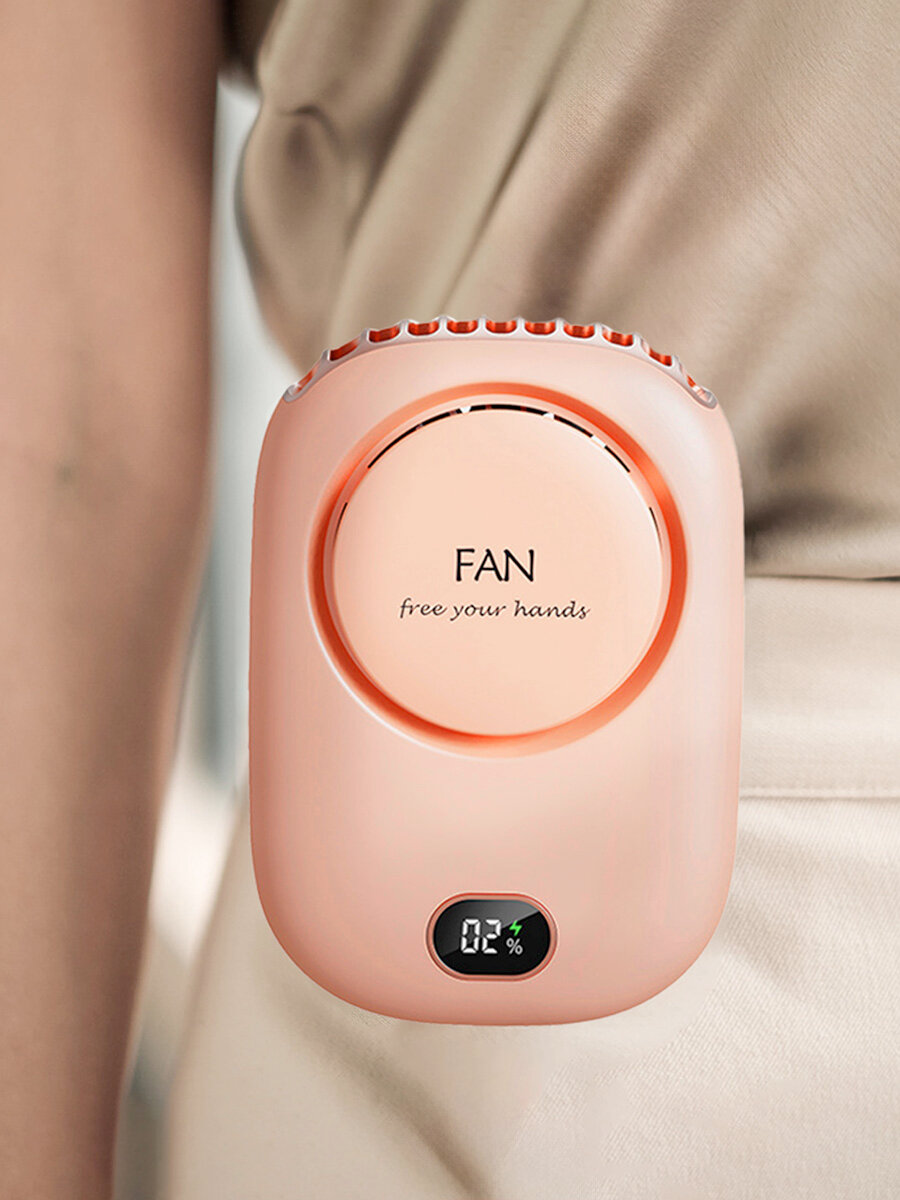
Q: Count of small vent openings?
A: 11